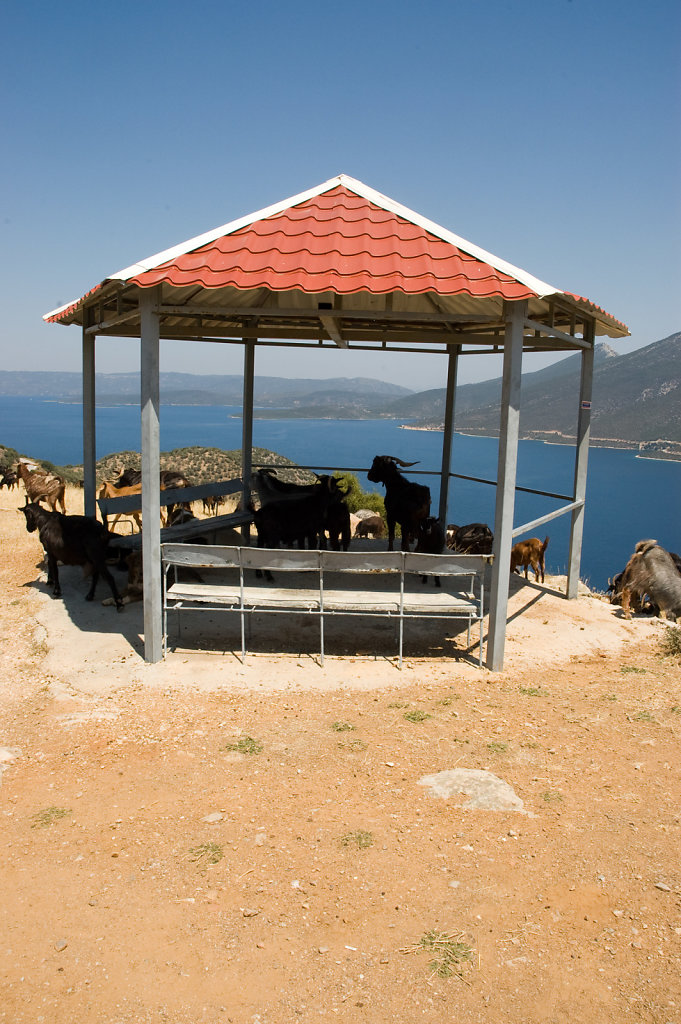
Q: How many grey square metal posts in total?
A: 6